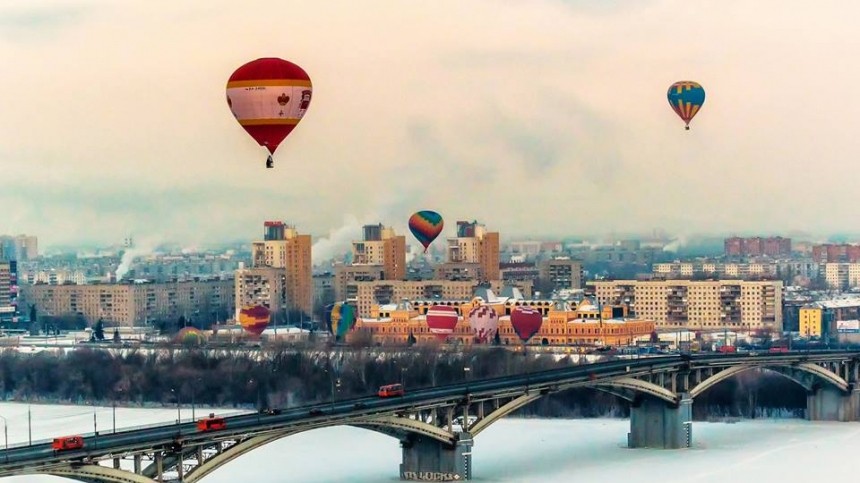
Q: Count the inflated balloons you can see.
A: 8